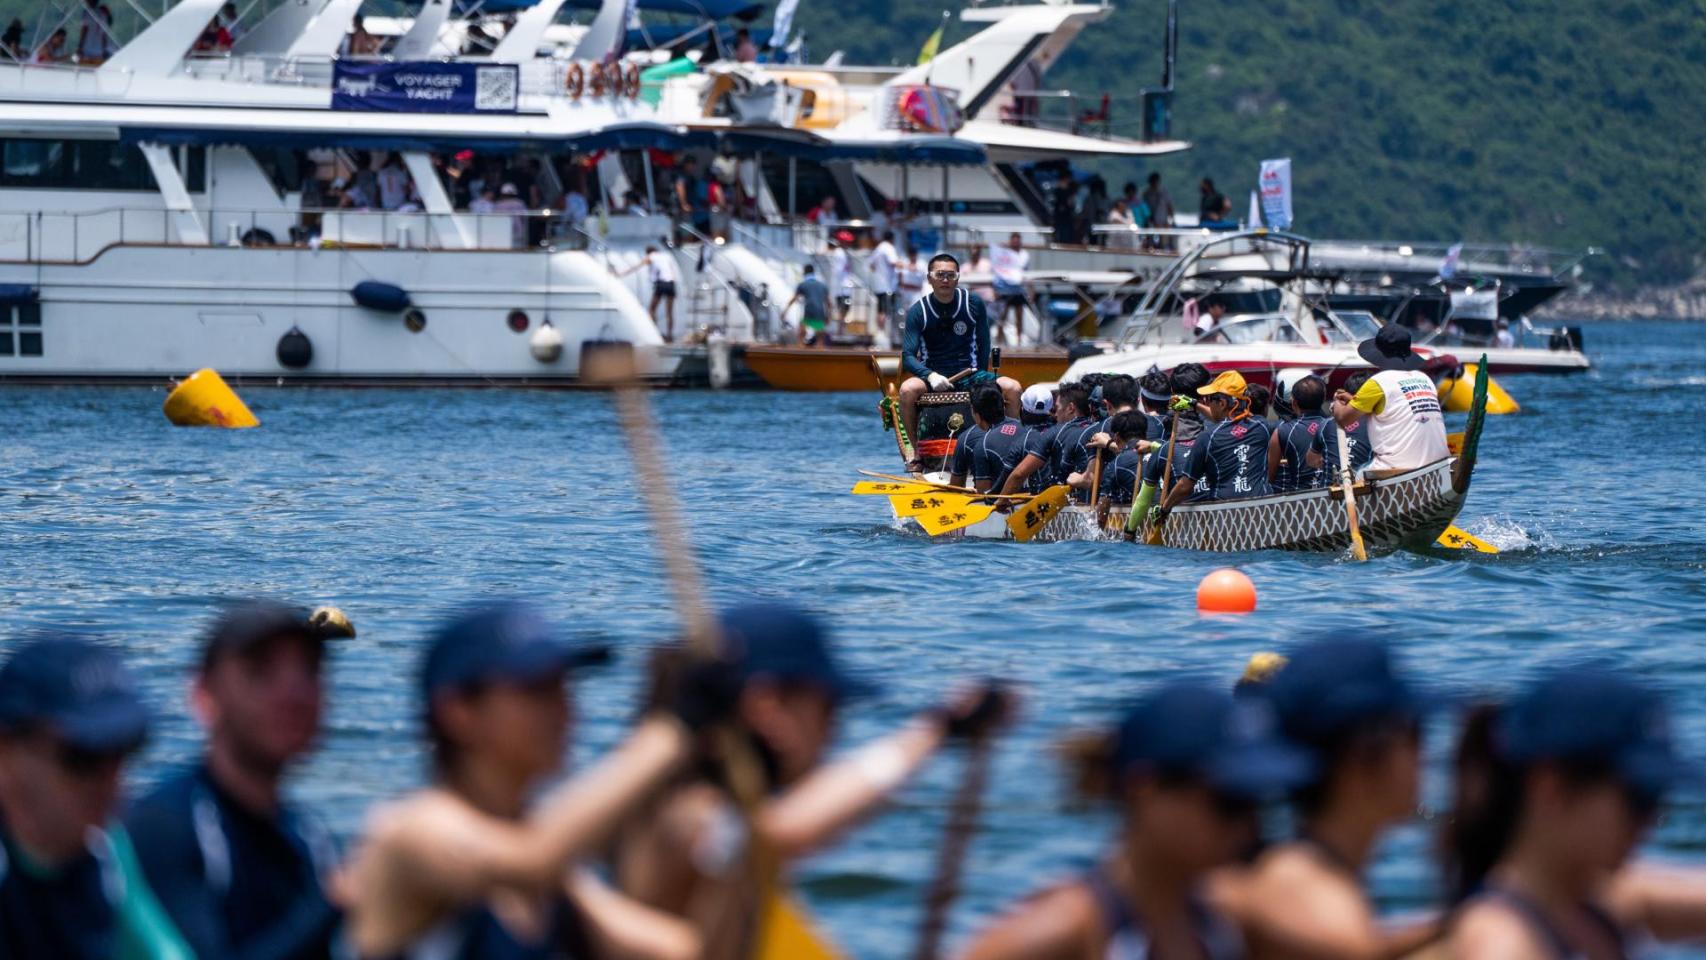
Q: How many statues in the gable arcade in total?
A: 0